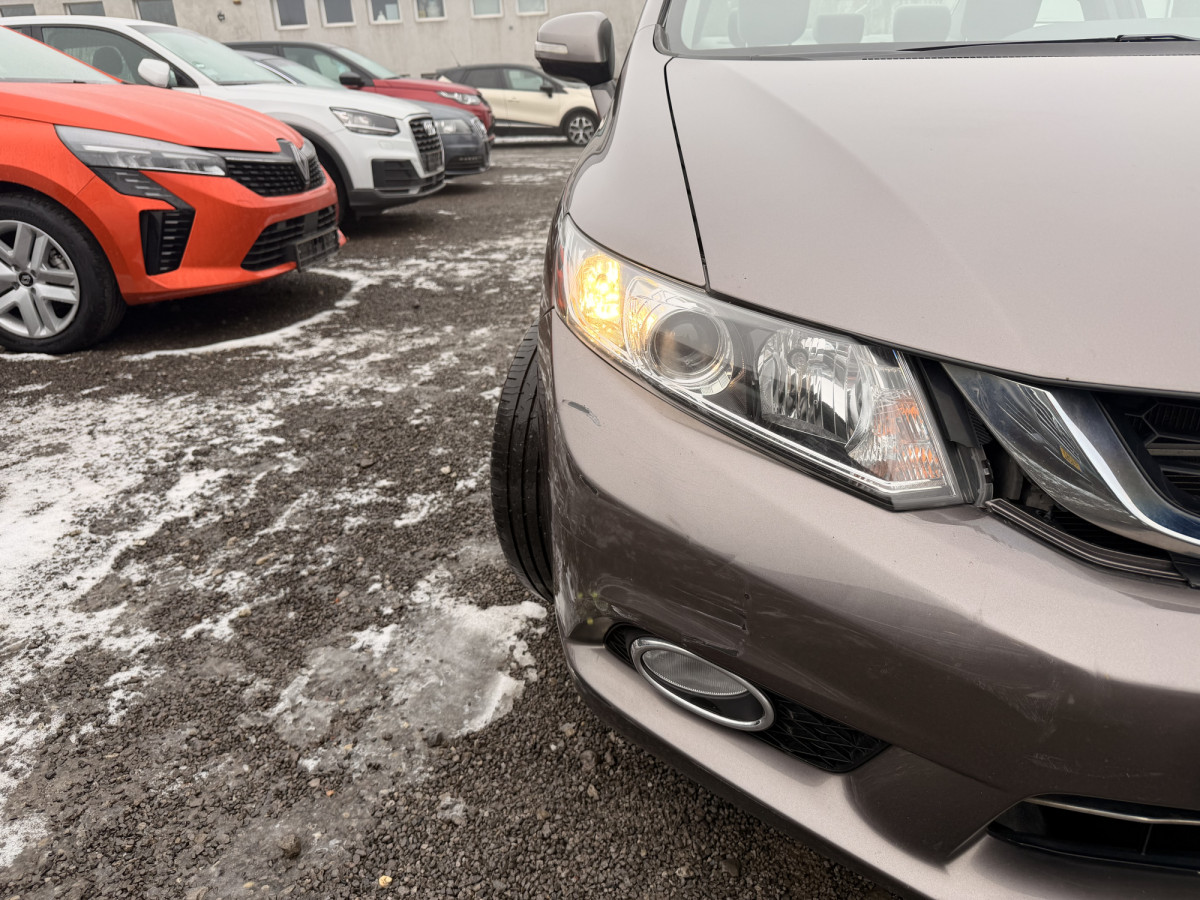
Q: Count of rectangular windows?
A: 9